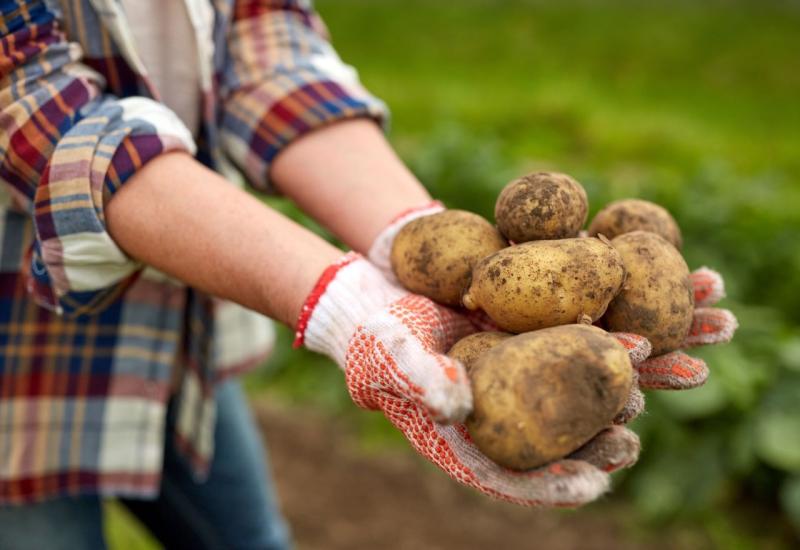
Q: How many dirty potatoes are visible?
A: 7